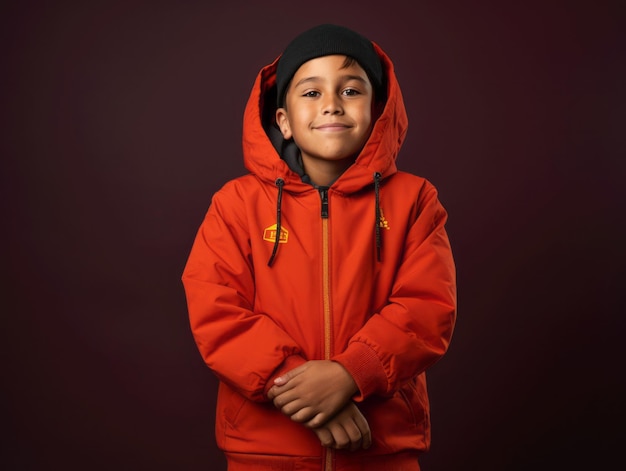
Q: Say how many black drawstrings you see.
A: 2